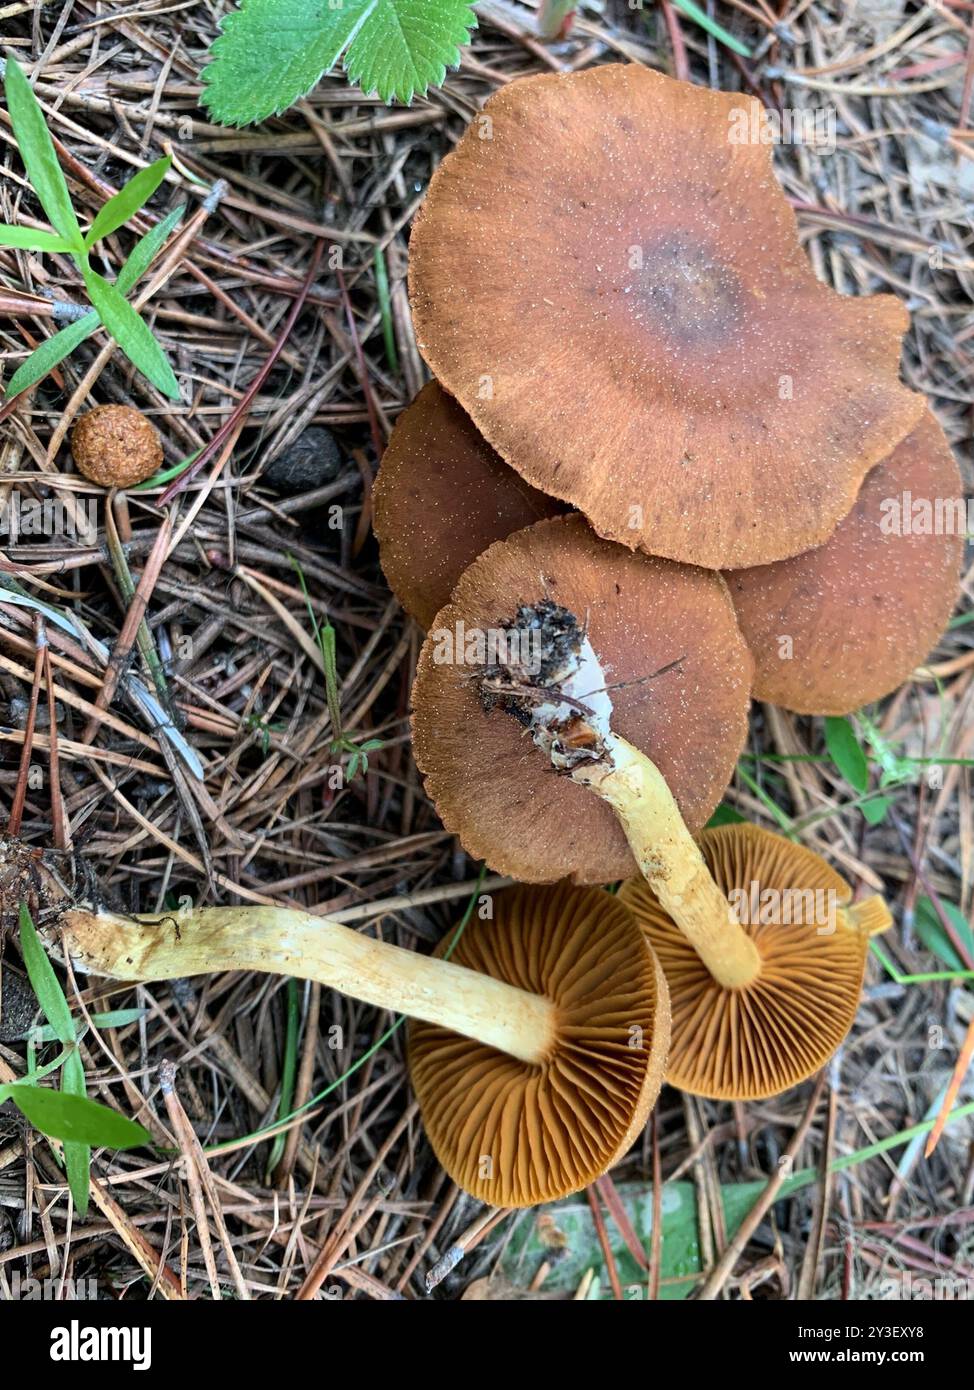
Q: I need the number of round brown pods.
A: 1